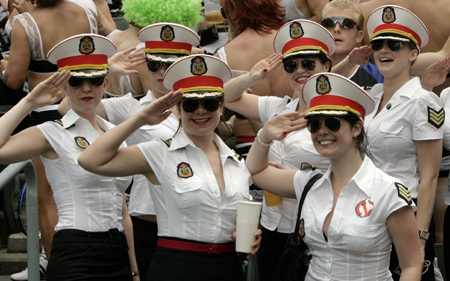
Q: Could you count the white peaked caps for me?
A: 6